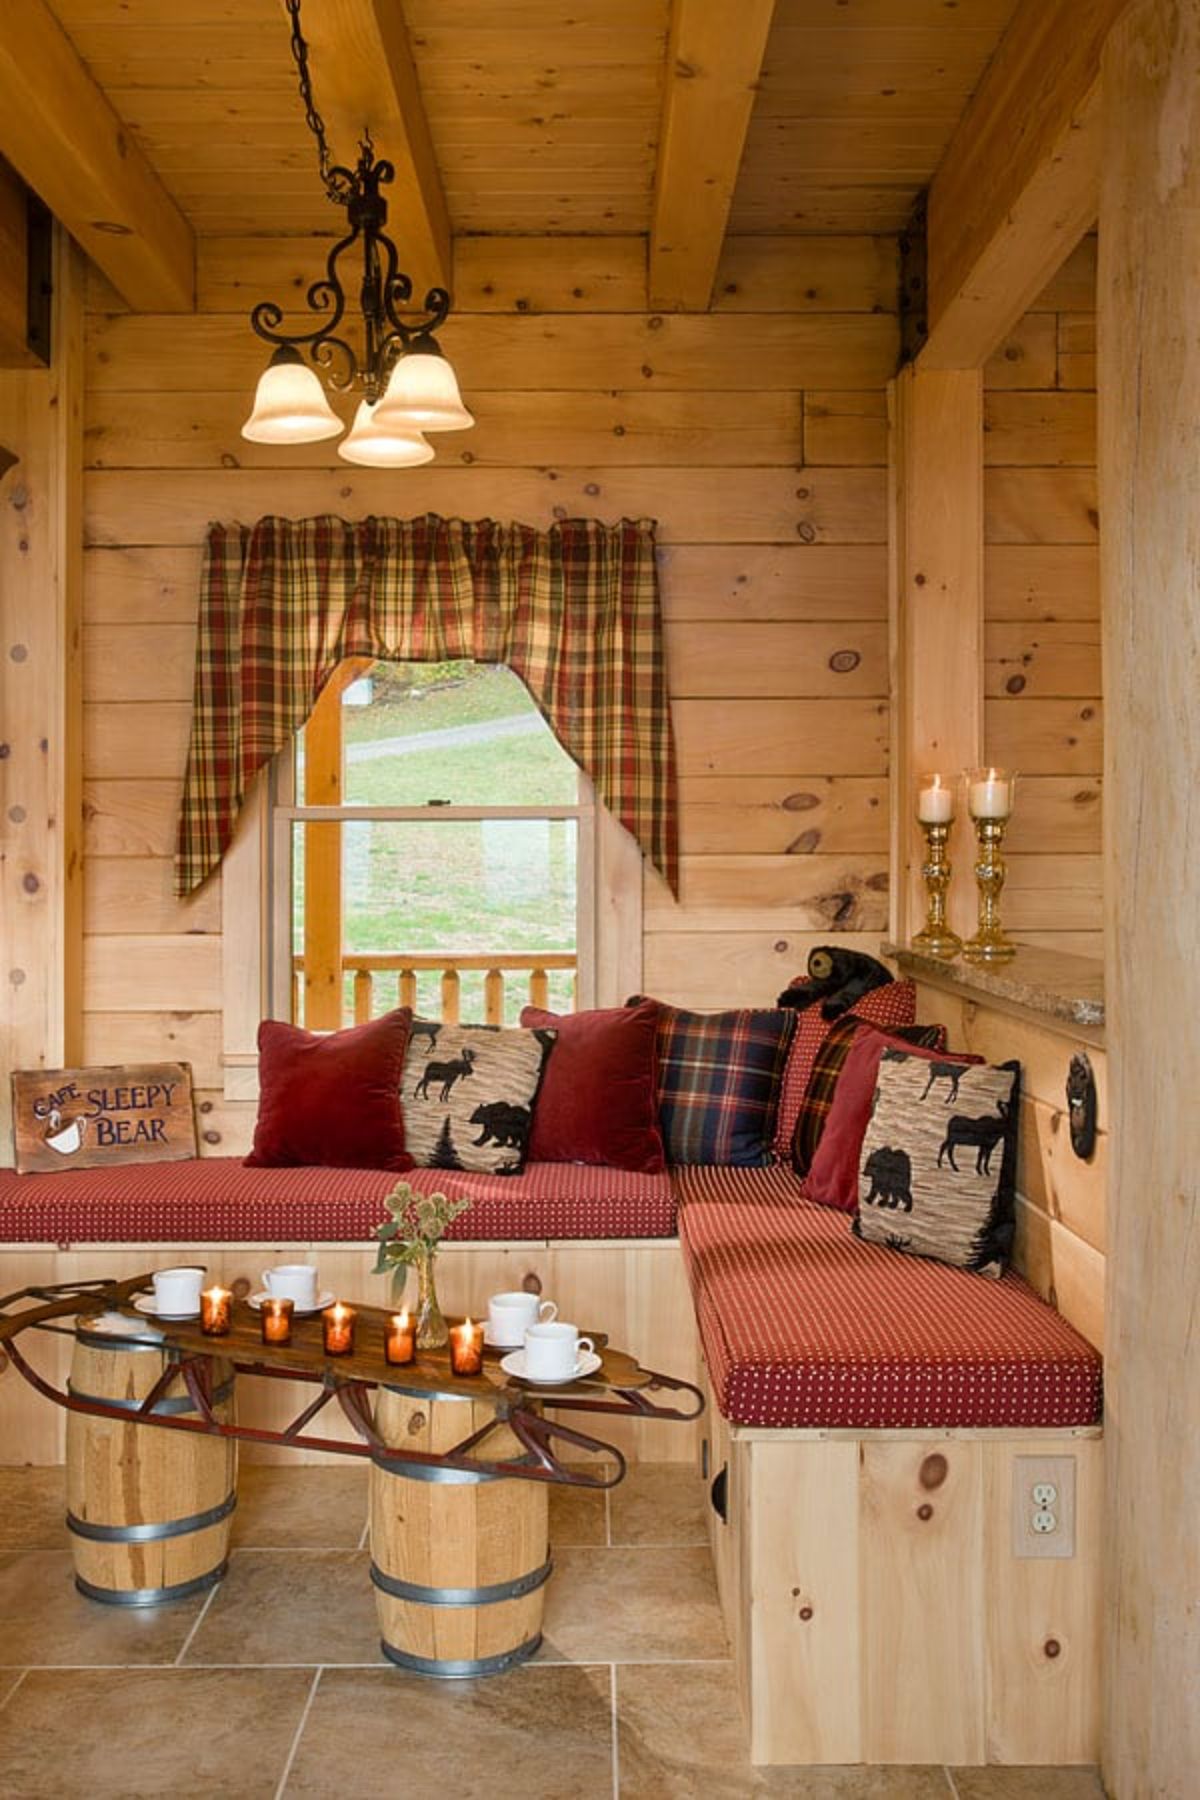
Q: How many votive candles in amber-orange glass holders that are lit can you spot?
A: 5